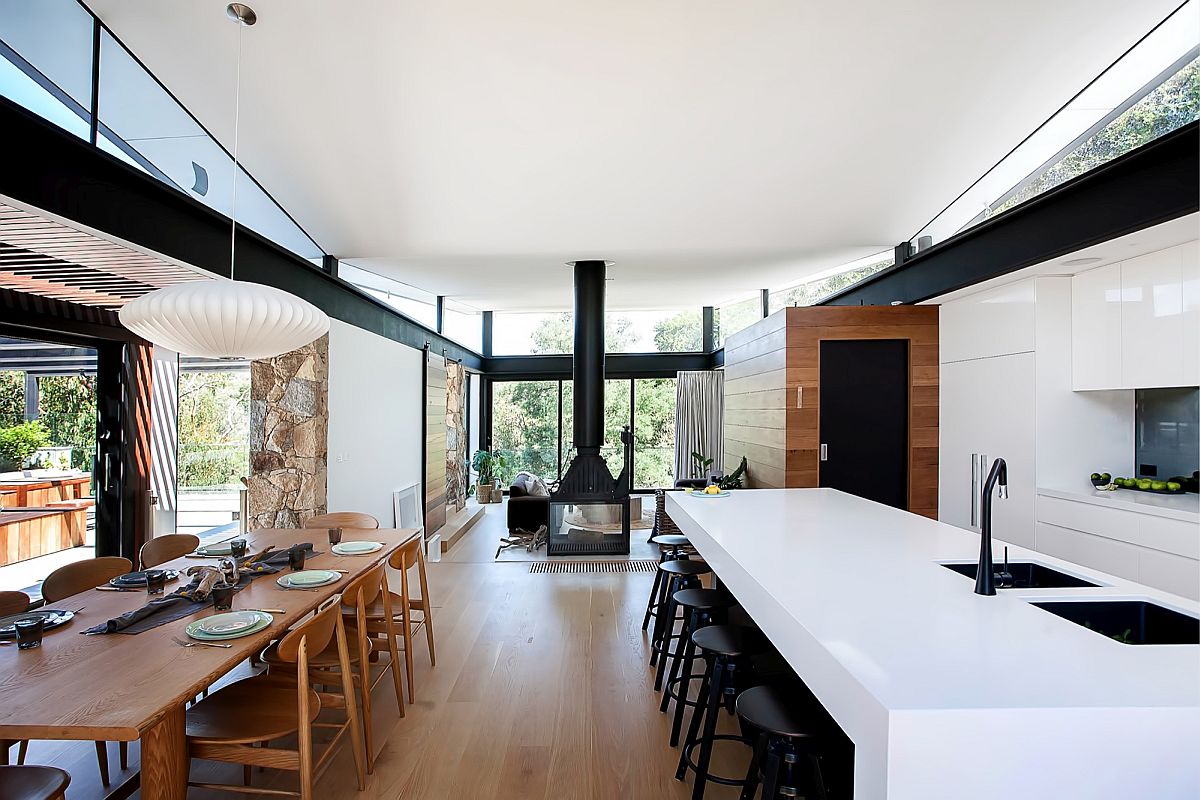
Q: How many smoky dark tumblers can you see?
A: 6